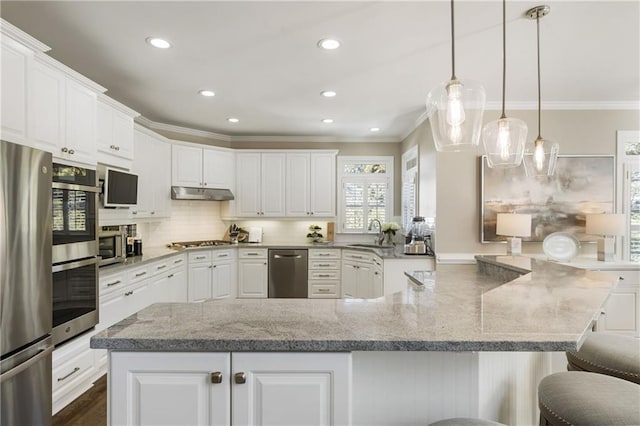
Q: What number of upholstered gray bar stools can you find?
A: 3